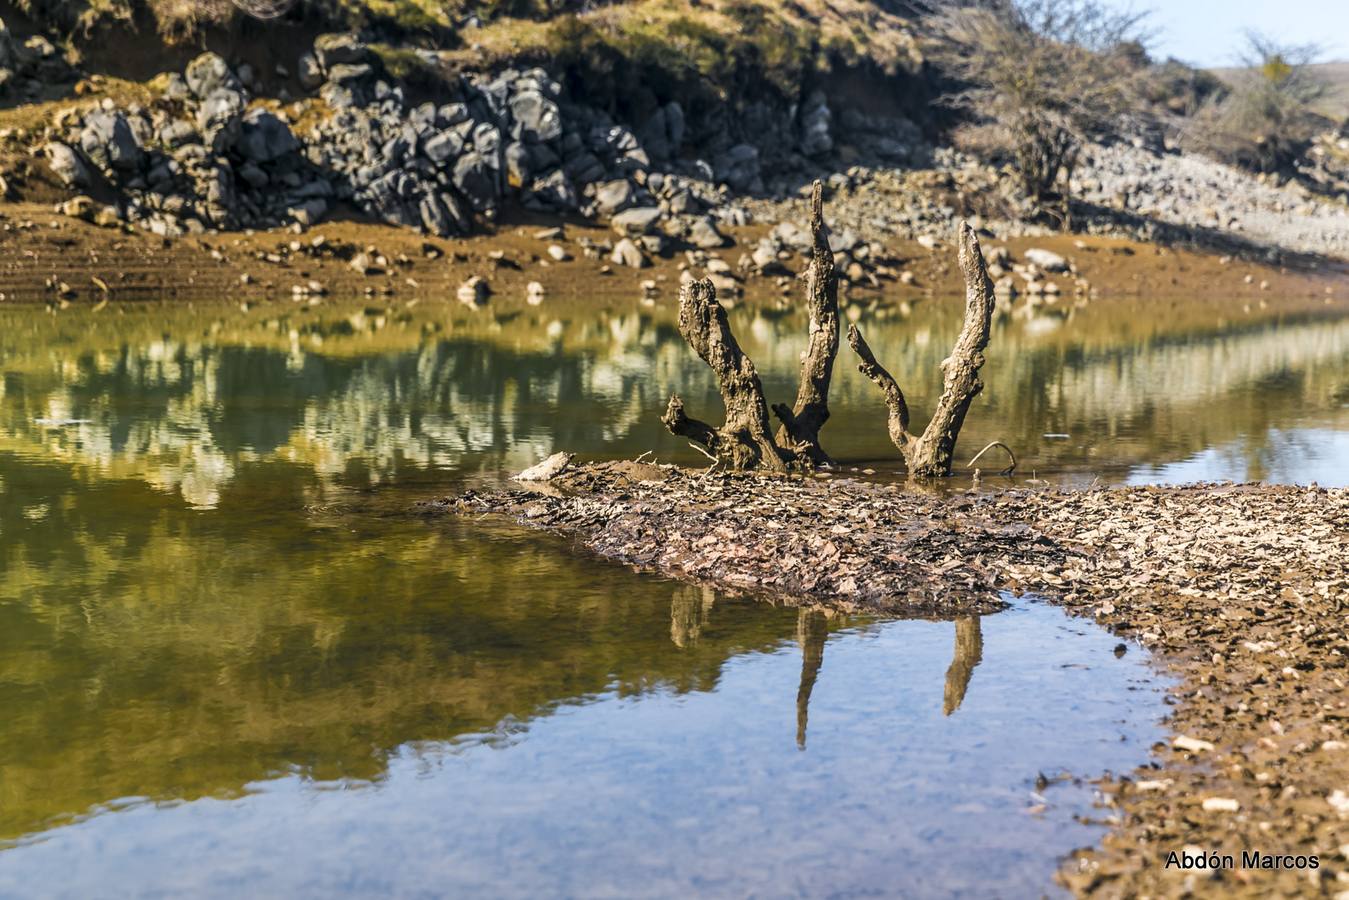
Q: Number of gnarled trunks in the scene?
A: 3